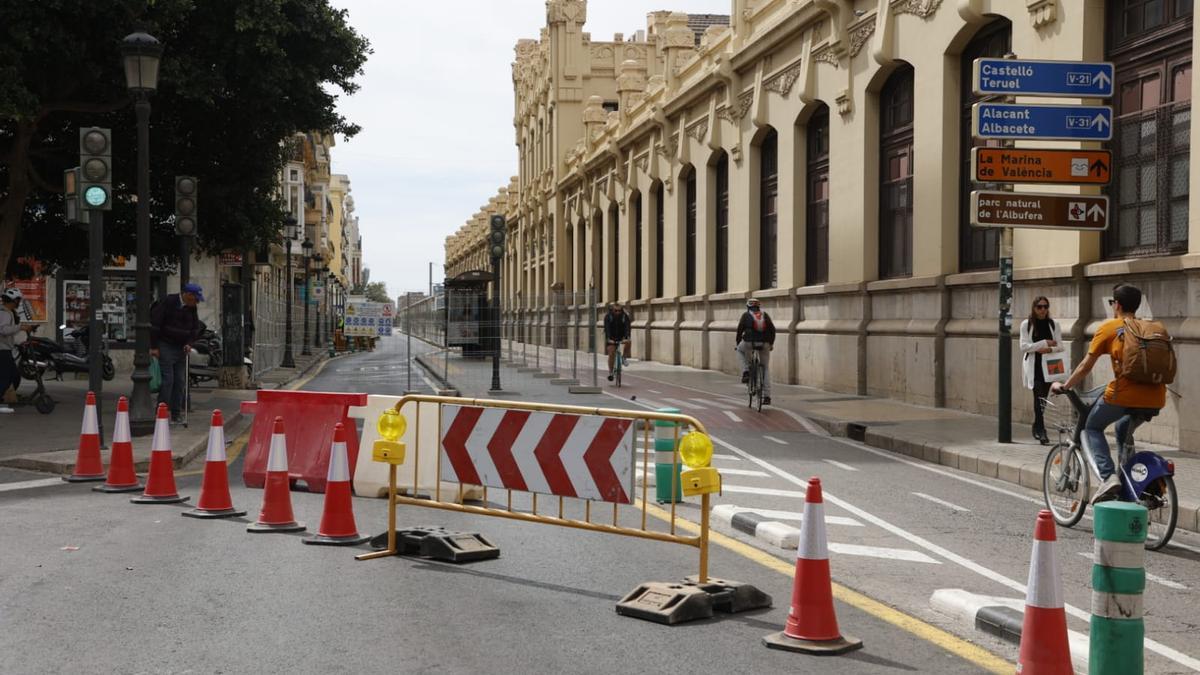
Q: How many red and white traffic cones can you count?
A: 8